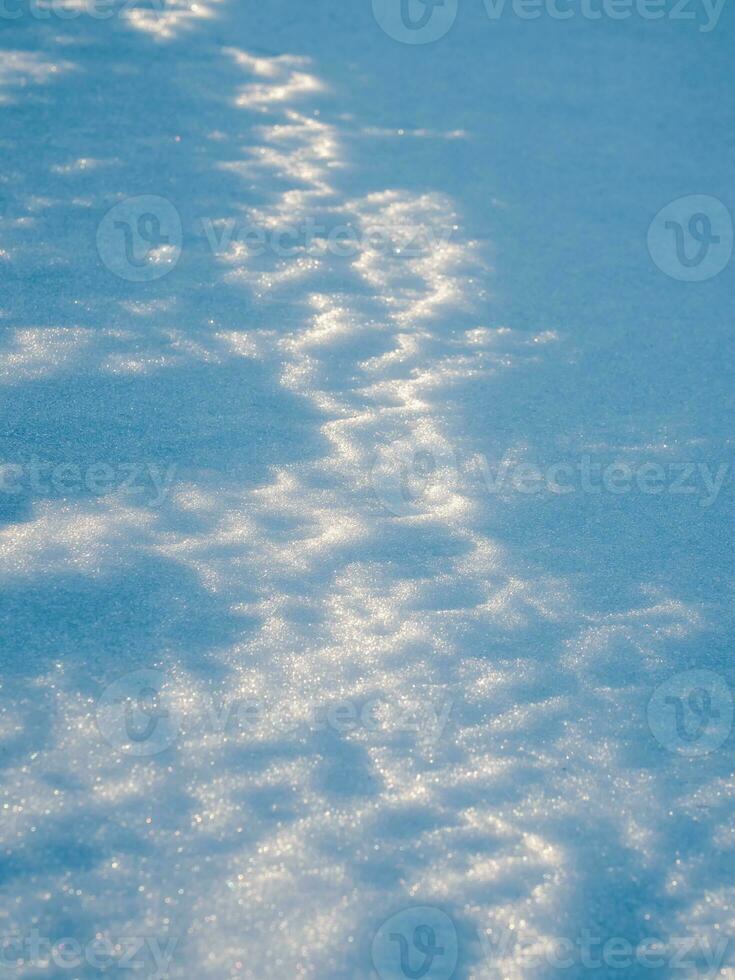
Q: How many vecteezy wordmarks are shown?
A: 8